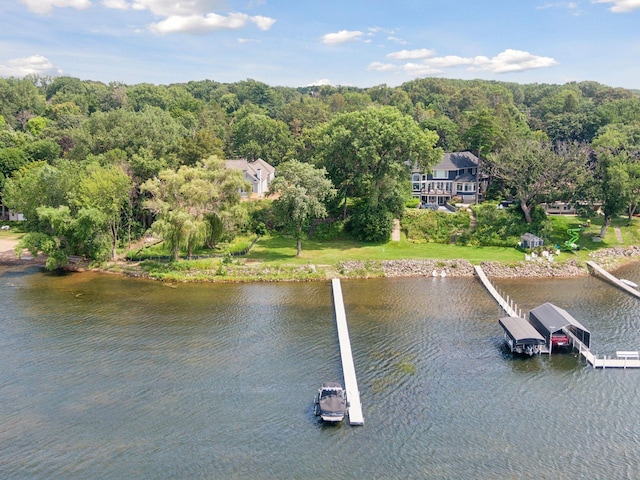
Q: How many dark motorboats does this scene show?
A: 1